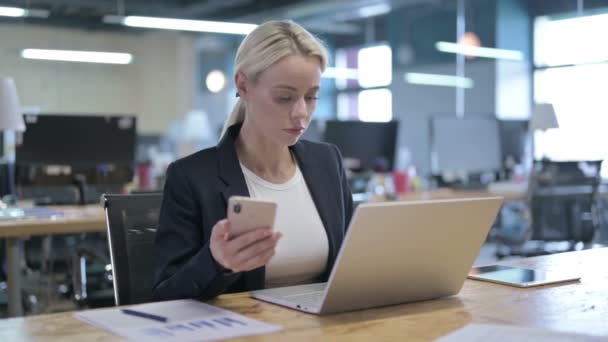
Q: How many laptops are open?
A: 1